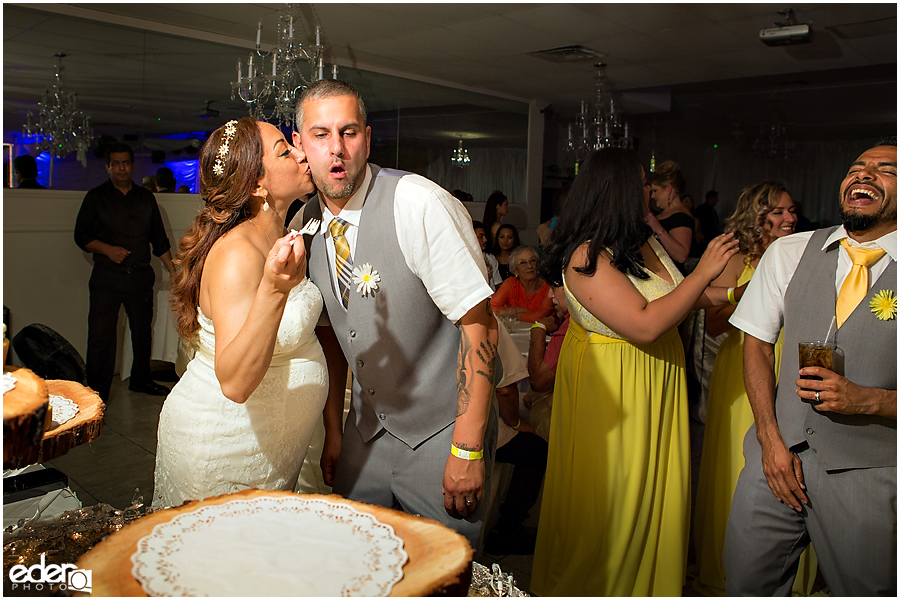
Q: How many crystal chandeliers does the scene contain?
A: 4